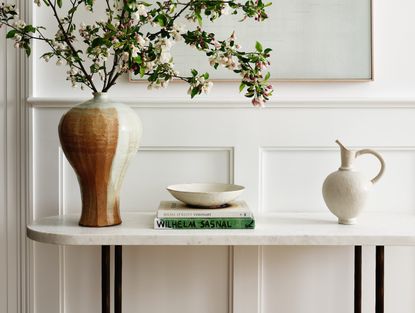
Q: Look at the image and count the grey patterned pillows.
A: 0